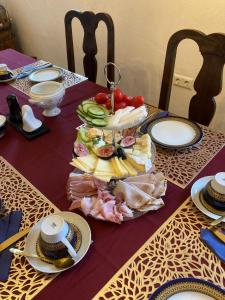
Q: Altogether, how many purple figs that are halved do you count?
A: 3